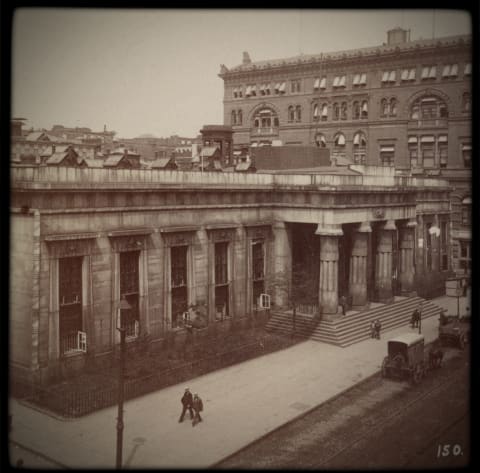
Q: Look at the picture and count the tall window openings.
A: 5